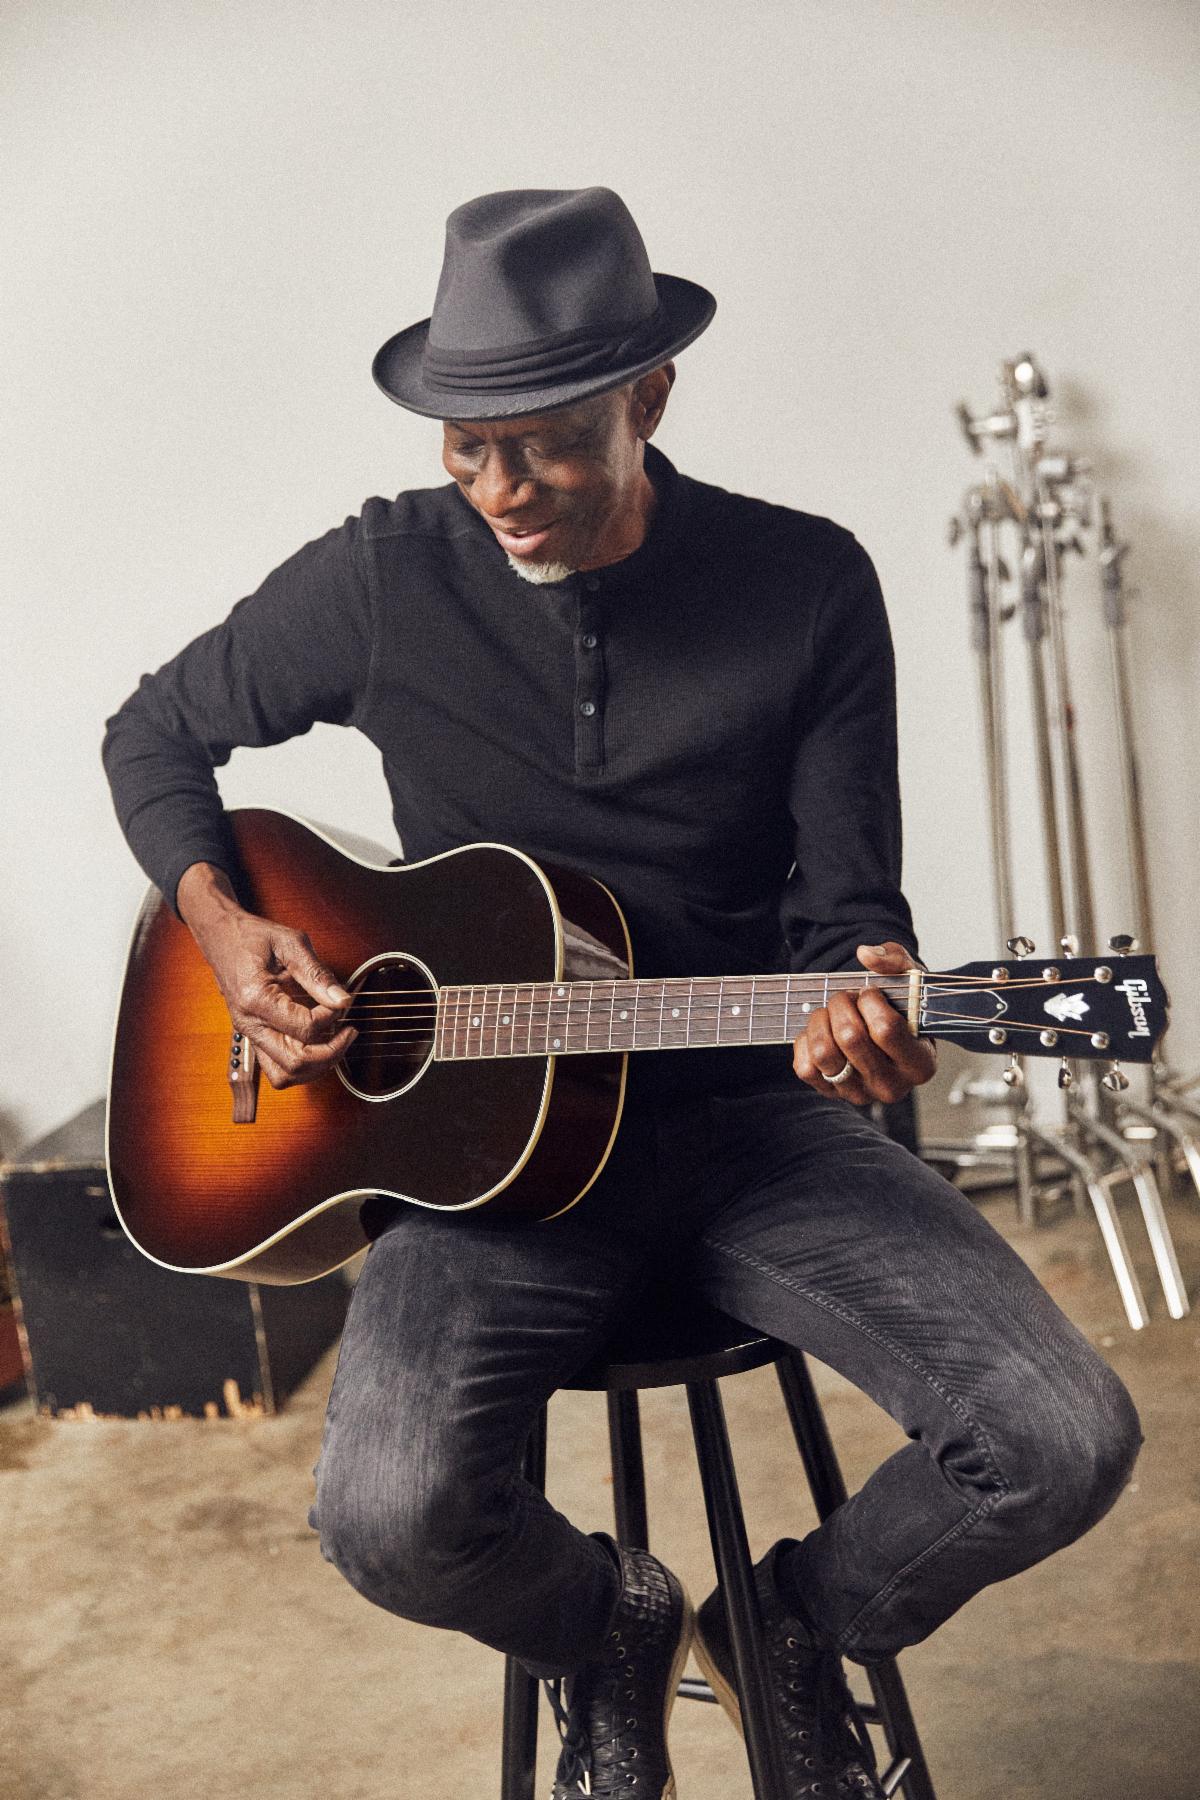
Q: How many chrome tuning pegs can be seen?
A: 6